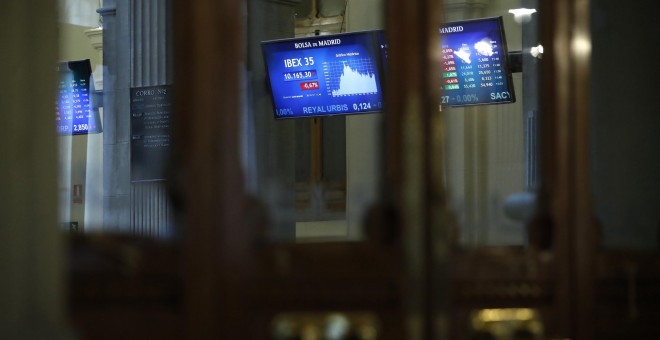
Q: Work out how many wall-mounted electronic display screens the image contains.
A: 3